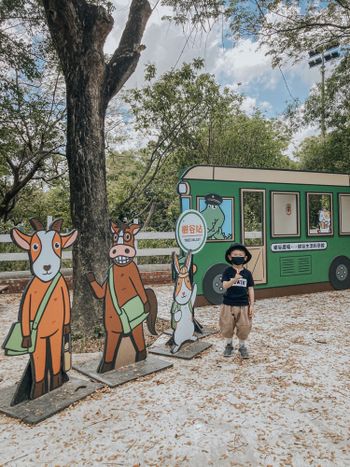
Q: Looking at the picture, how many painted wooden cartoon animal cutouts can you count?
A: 3